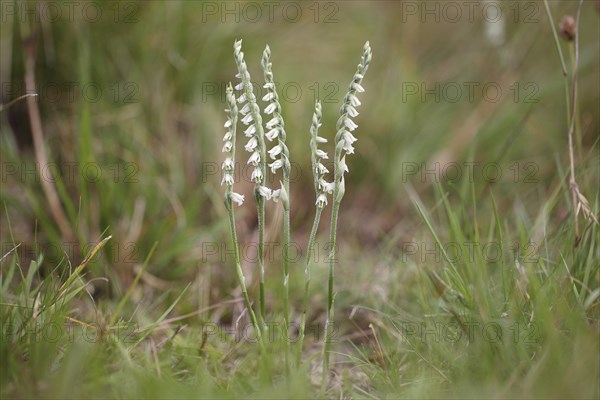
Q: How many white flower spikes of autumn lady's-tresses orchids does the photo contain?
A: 5